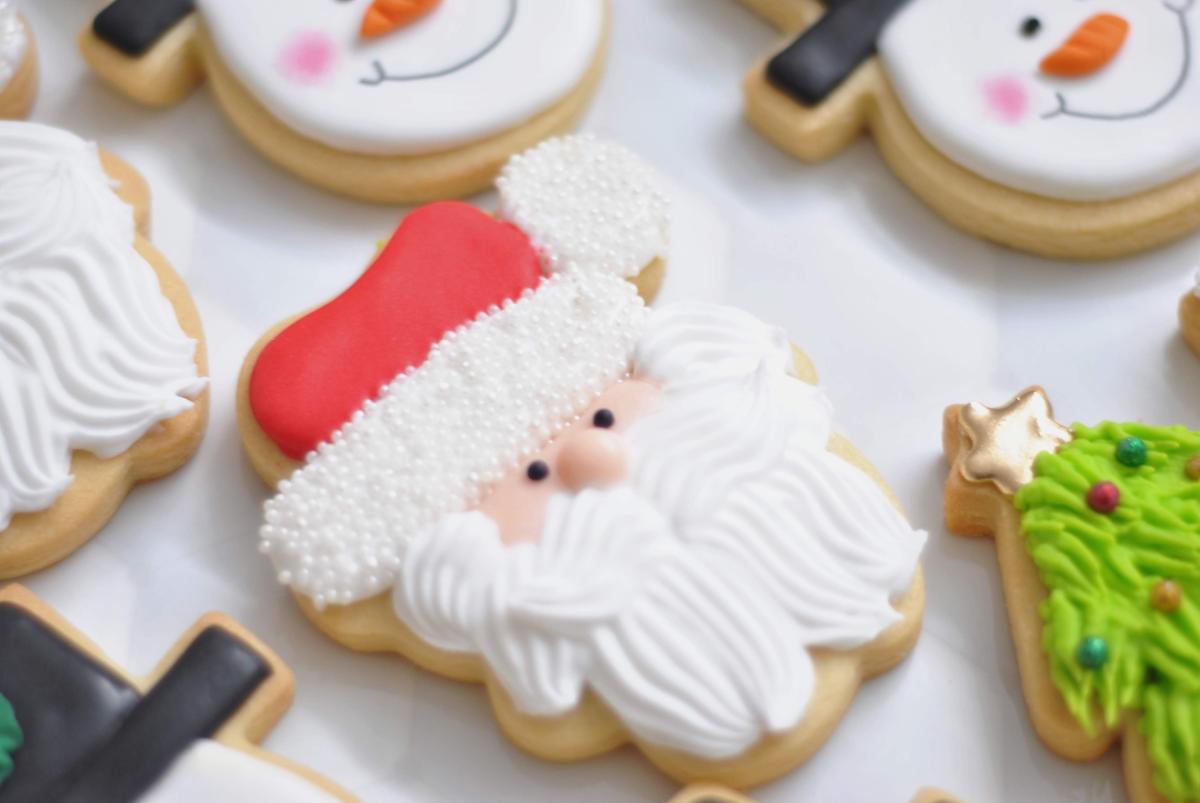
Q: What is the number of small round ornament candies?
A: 5